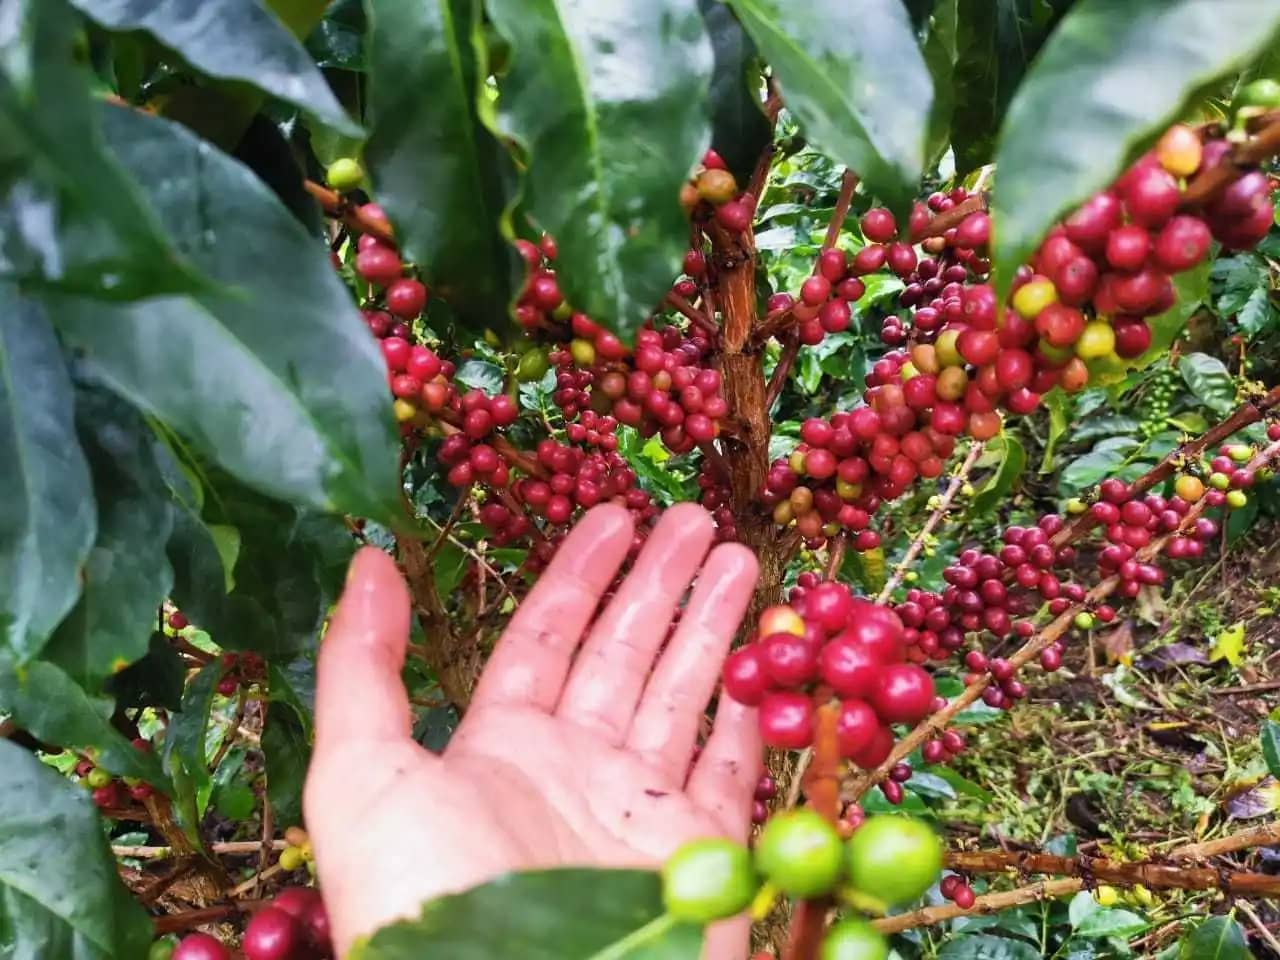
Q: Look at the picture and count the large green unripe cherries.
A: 4